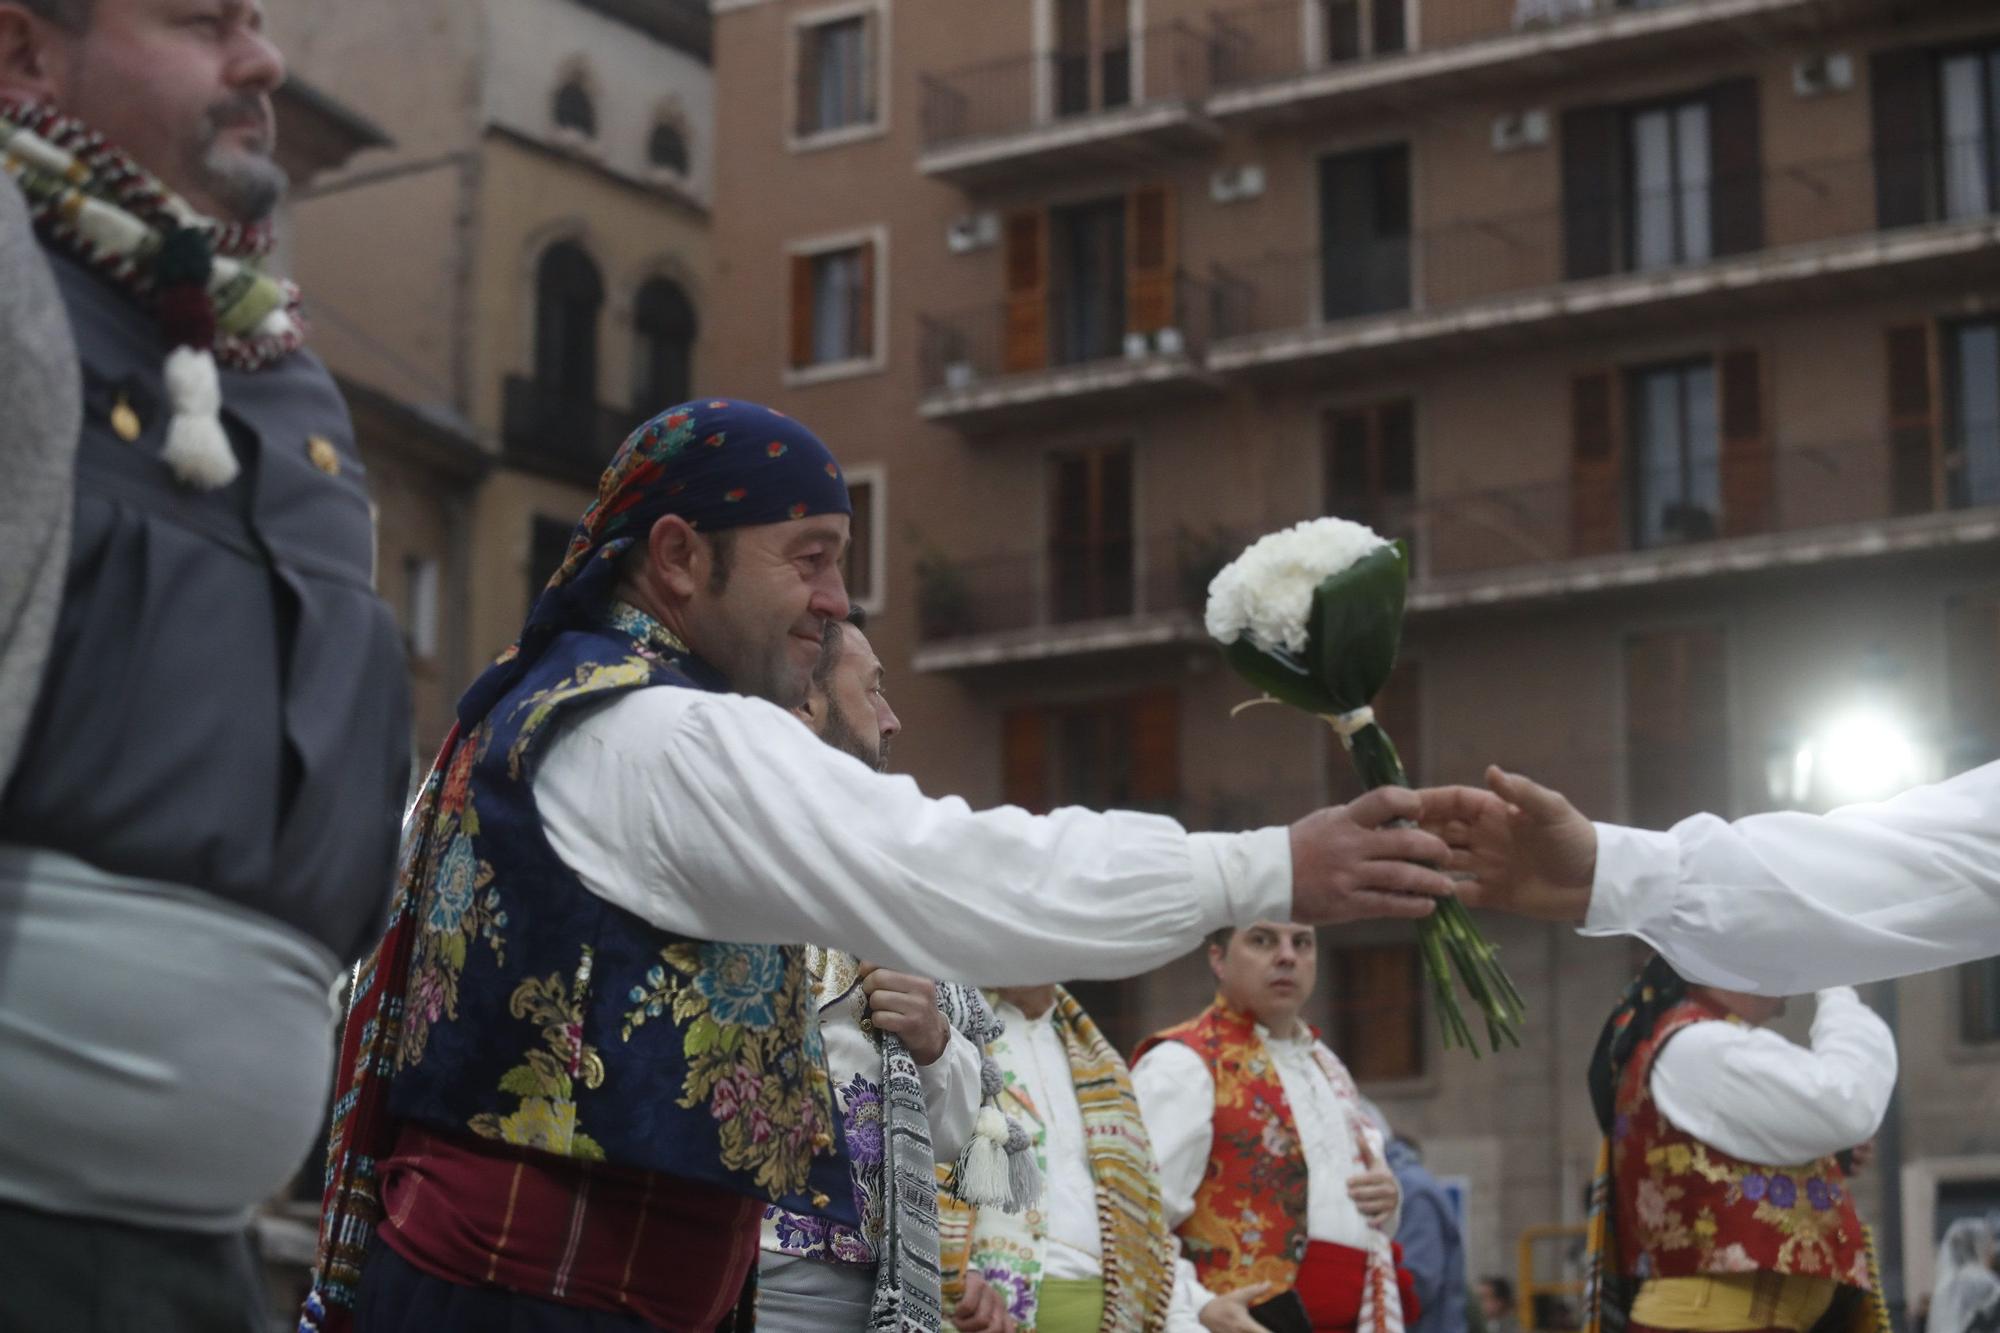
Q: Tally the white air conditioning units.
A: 4